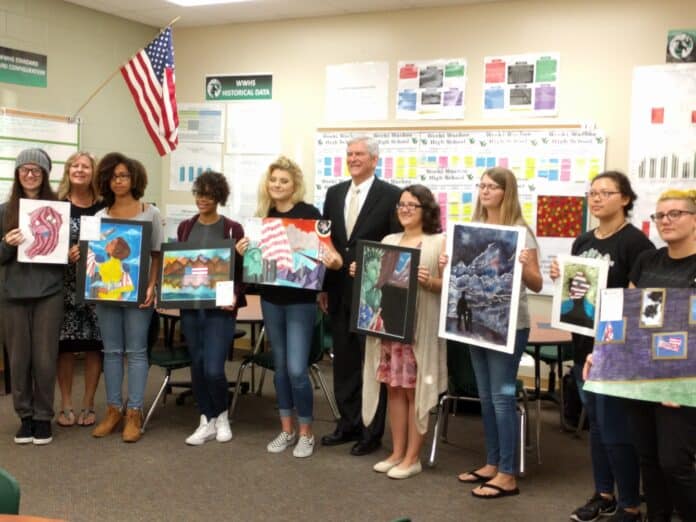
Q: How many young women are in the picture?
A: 8